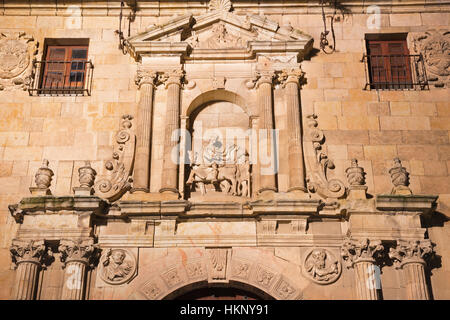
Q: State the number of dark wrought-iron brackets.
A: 2